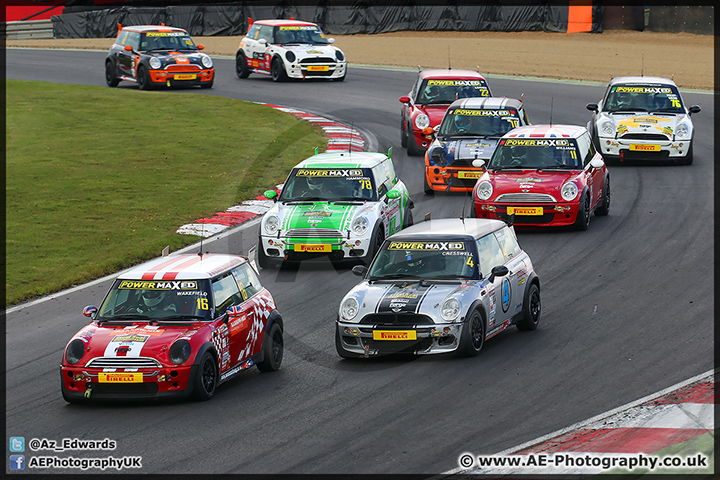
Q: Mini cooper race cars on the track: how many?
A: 9